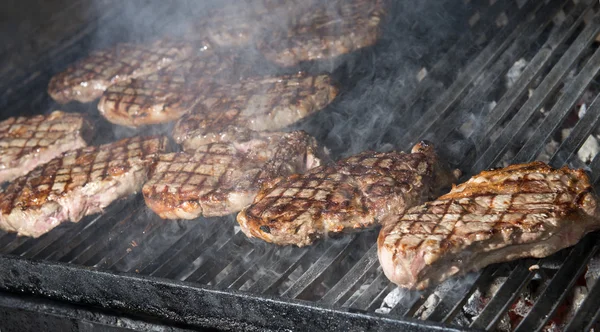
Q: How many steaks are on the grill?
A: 10